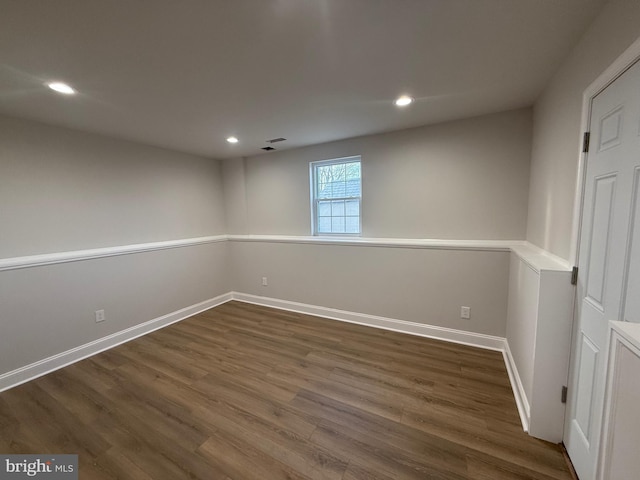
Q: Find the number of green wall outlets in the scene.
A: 0